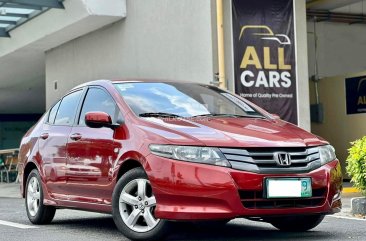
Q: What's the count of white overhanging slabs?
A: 1